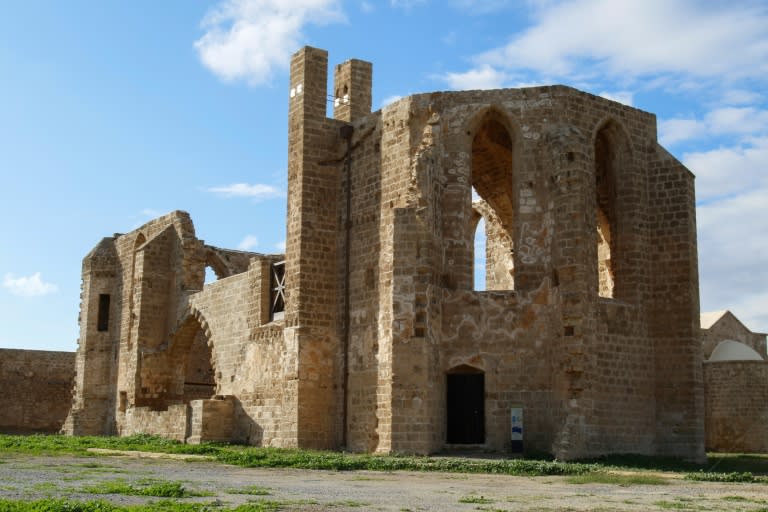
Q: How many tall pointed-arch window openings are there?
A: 2